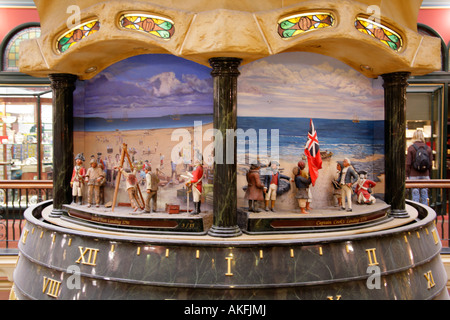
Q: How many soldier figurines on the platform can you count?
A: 3